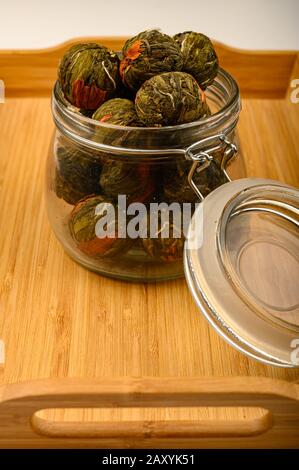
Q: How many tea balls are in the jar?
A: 10